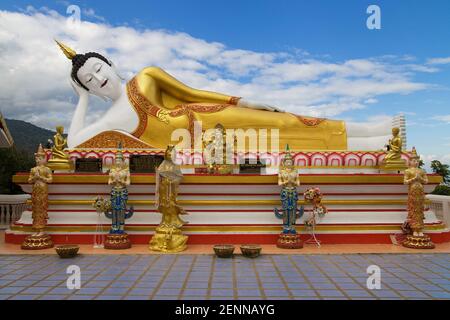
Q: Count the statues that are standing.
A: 5